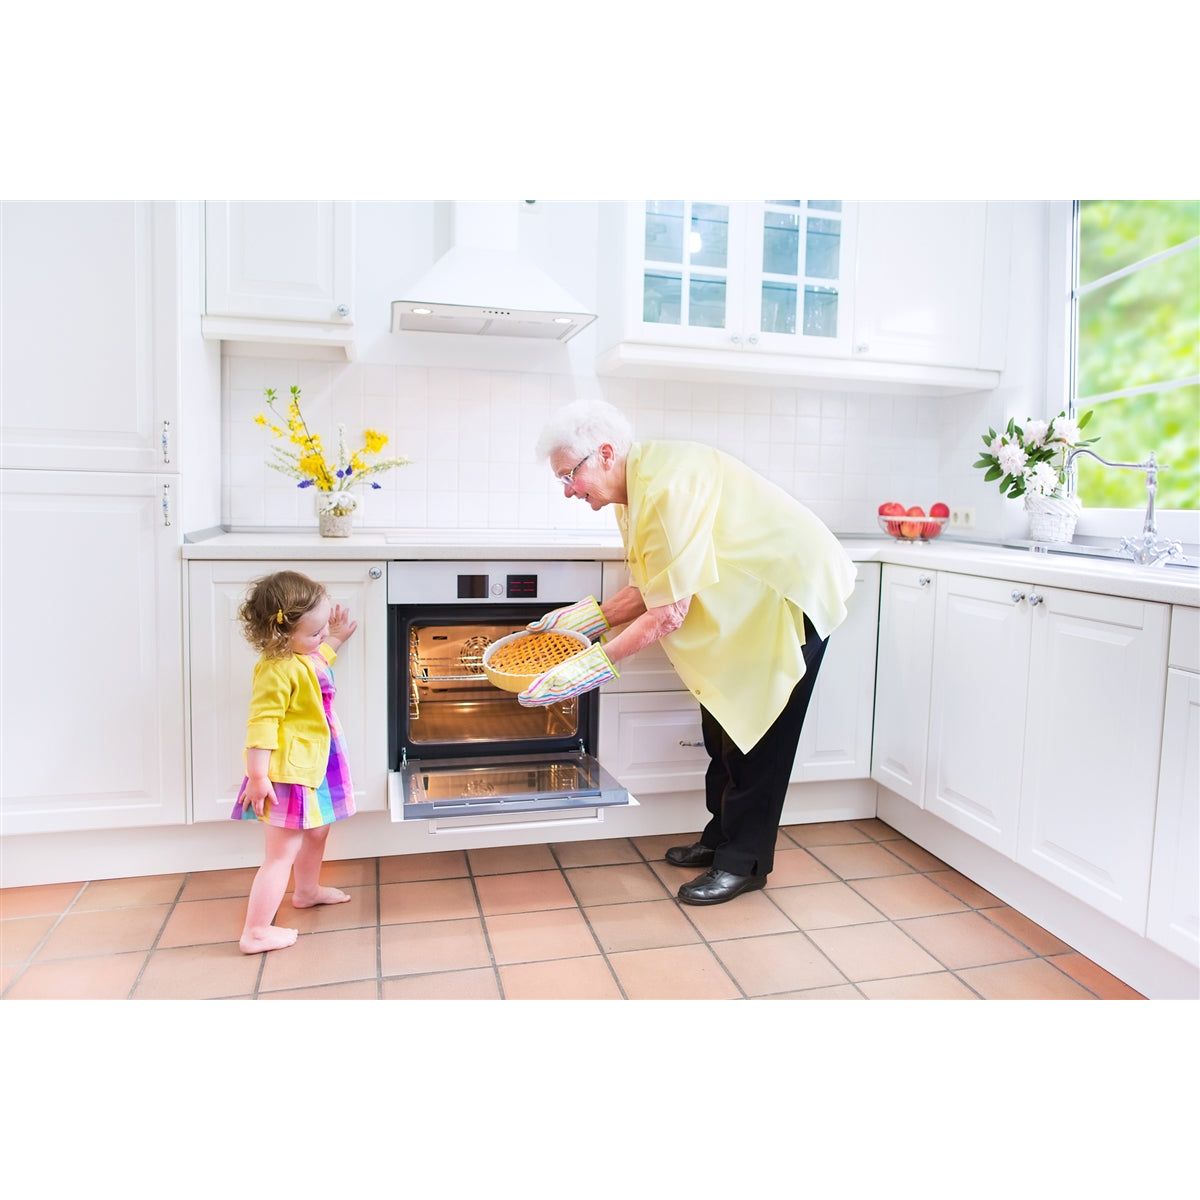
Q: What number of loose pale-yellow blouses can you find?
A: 1